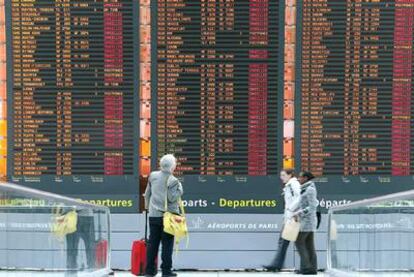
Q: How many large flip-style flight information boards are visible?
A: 3